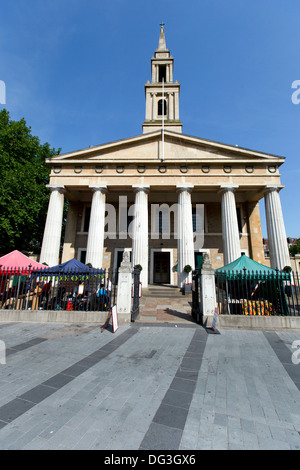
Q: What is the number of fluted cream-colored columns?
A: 6